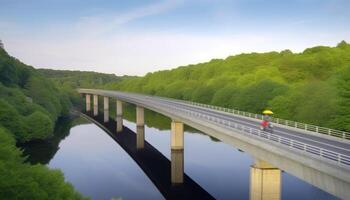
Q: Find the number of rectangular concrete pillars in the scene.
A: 7